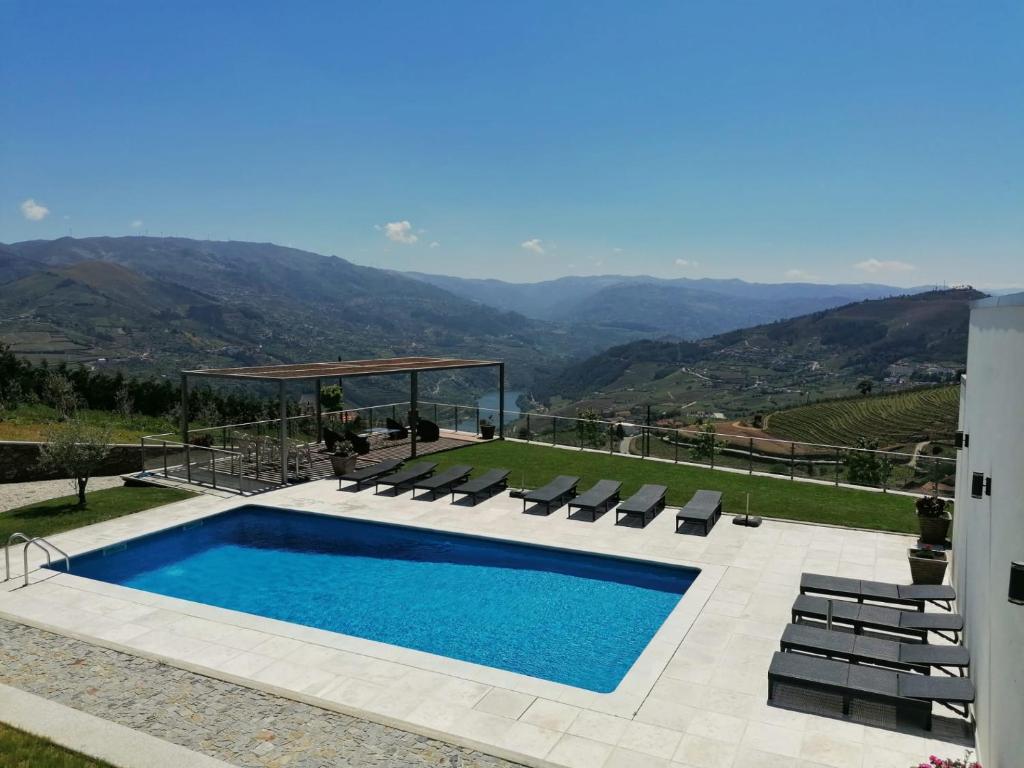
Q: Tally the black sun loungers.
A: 12